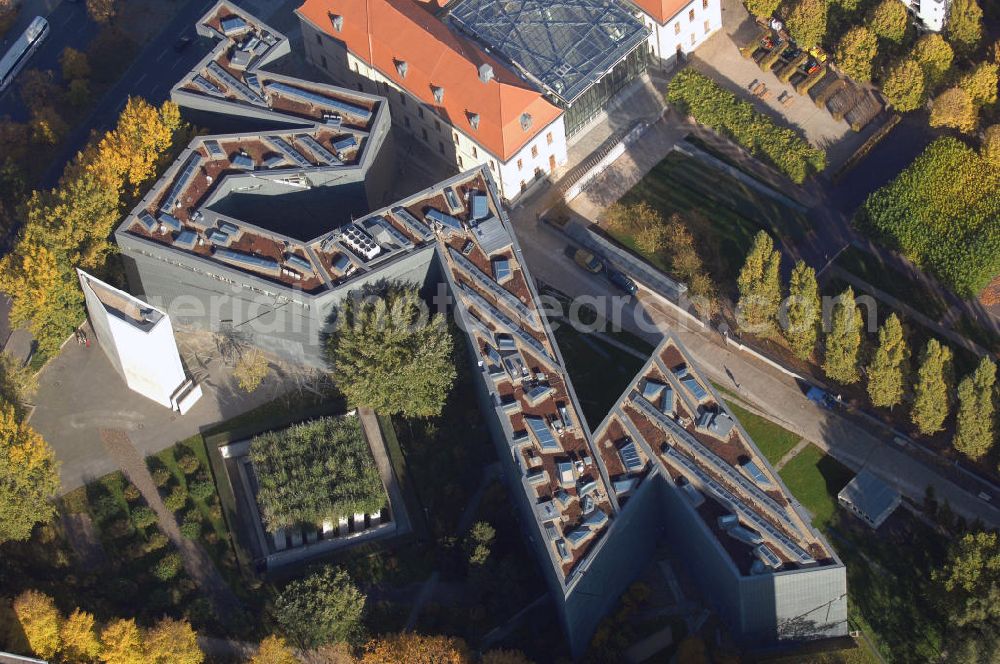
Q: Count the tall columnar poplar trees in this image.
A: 6